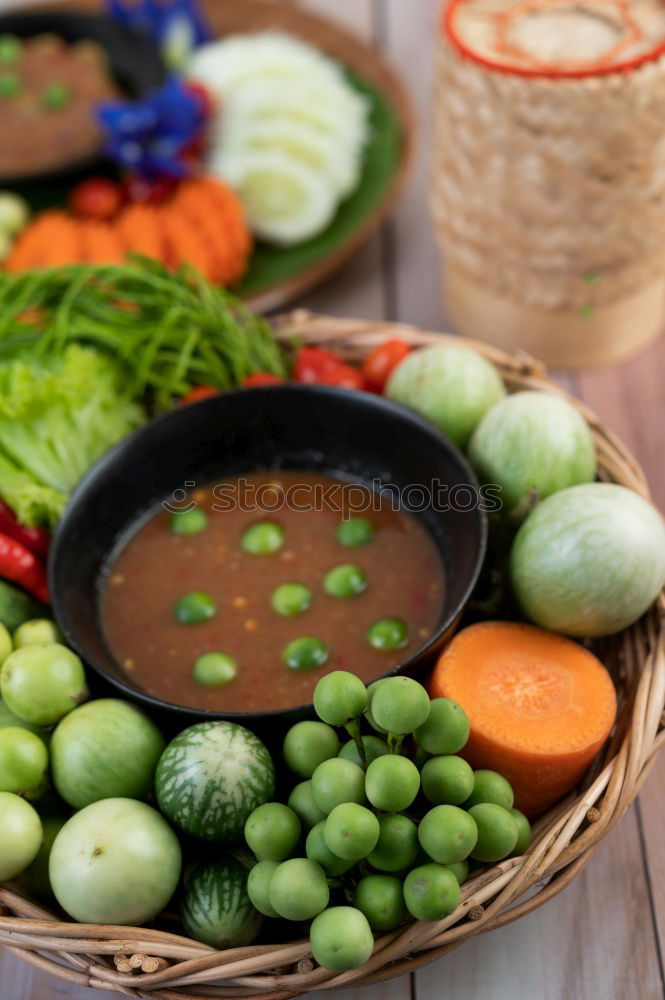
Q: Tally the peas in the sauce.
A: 9